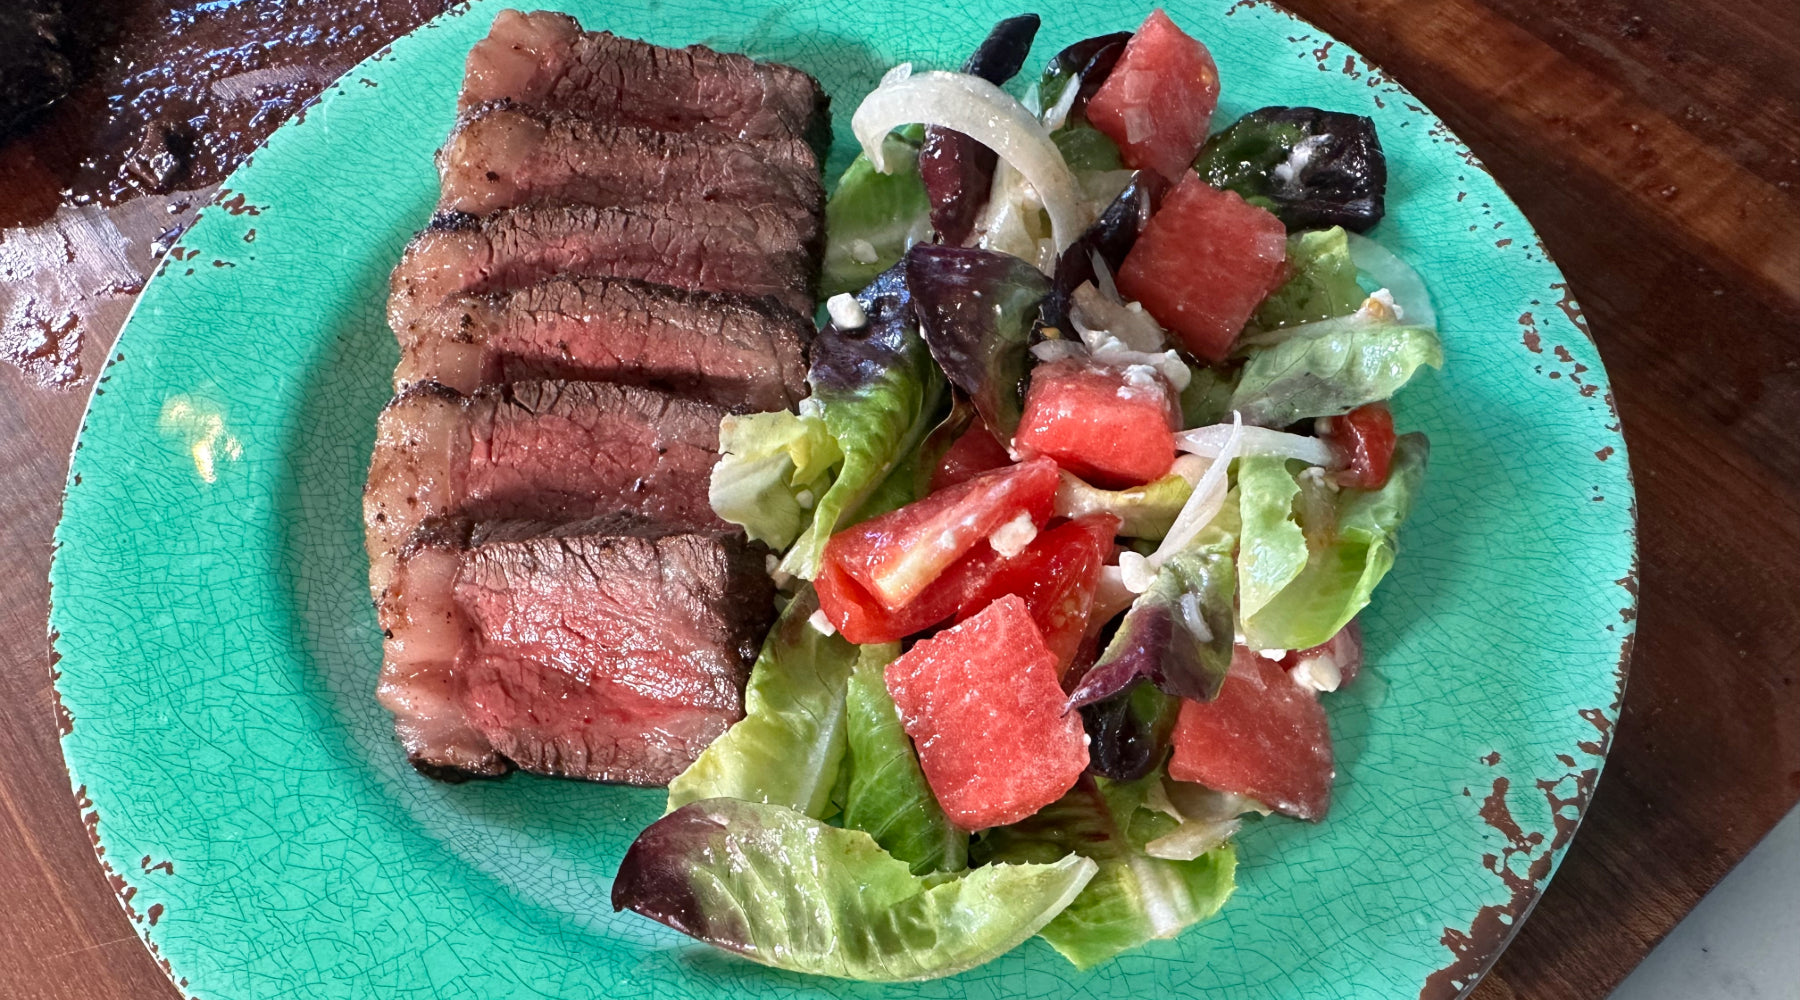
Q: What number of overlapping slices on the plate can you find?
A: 6